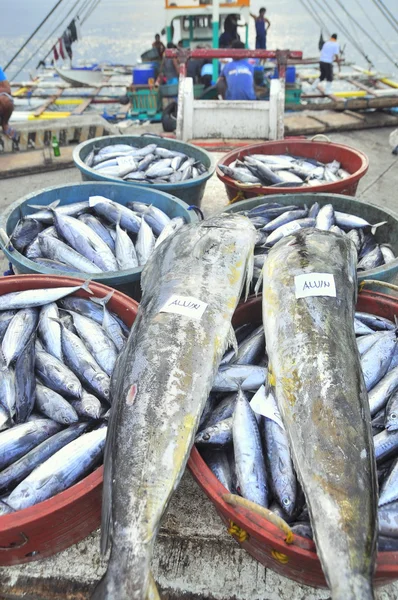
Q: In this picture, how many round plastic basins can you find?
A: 6